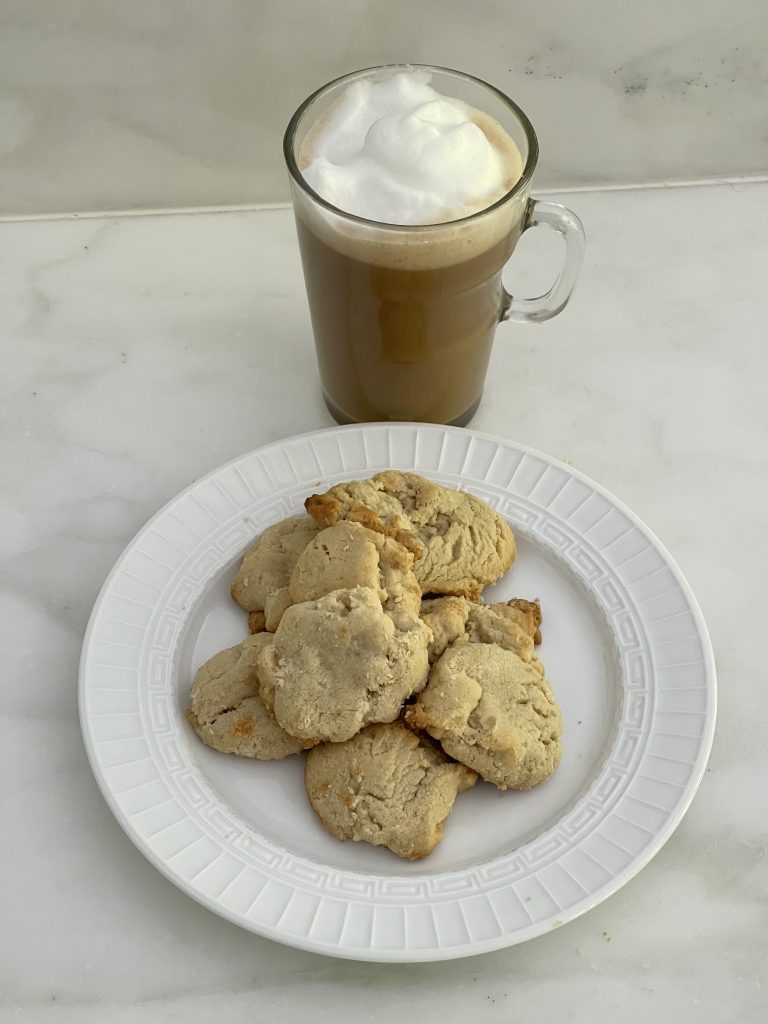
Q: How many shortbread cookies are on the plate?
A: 8